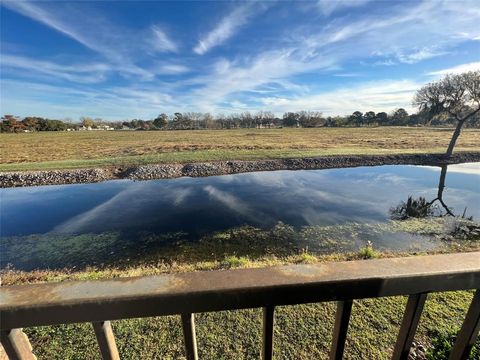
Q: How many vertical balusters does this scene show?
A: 7